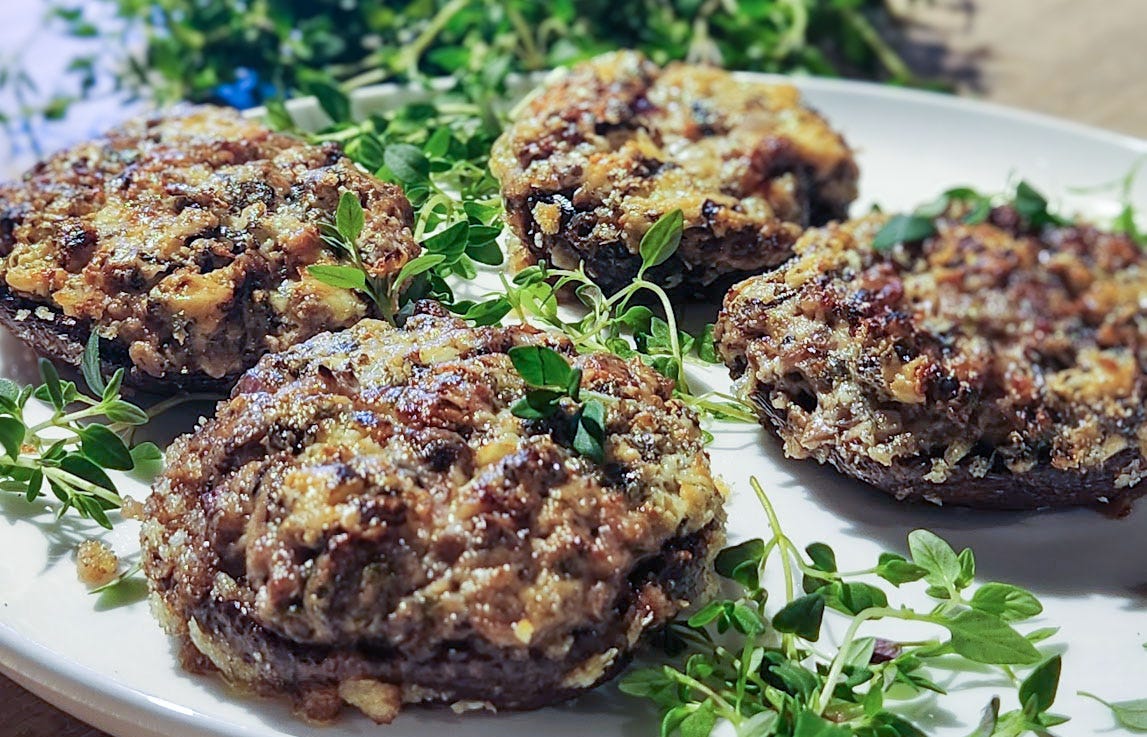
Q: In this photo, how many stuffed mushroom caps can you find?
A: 4